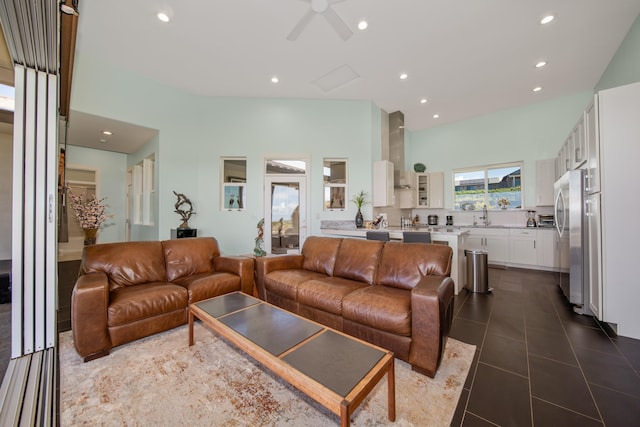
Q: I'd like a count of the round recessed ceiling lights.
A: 10